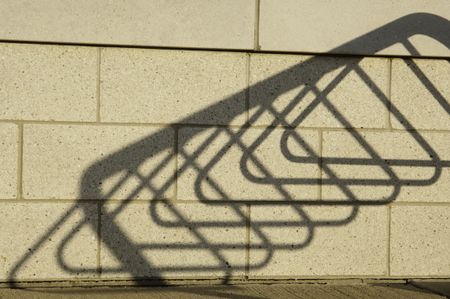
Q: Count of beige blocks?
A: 14